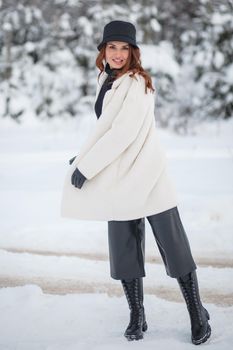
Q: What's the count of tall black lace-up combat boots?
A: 2